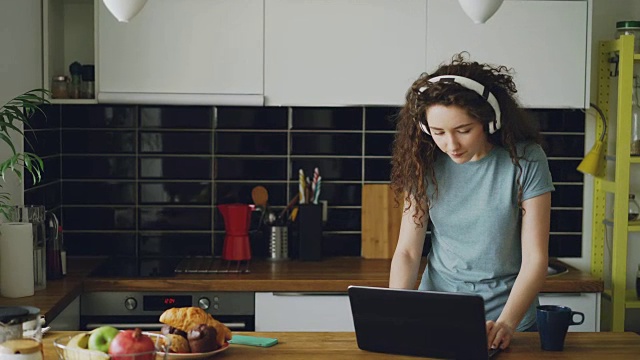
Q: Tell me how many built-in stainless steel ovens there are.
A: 1